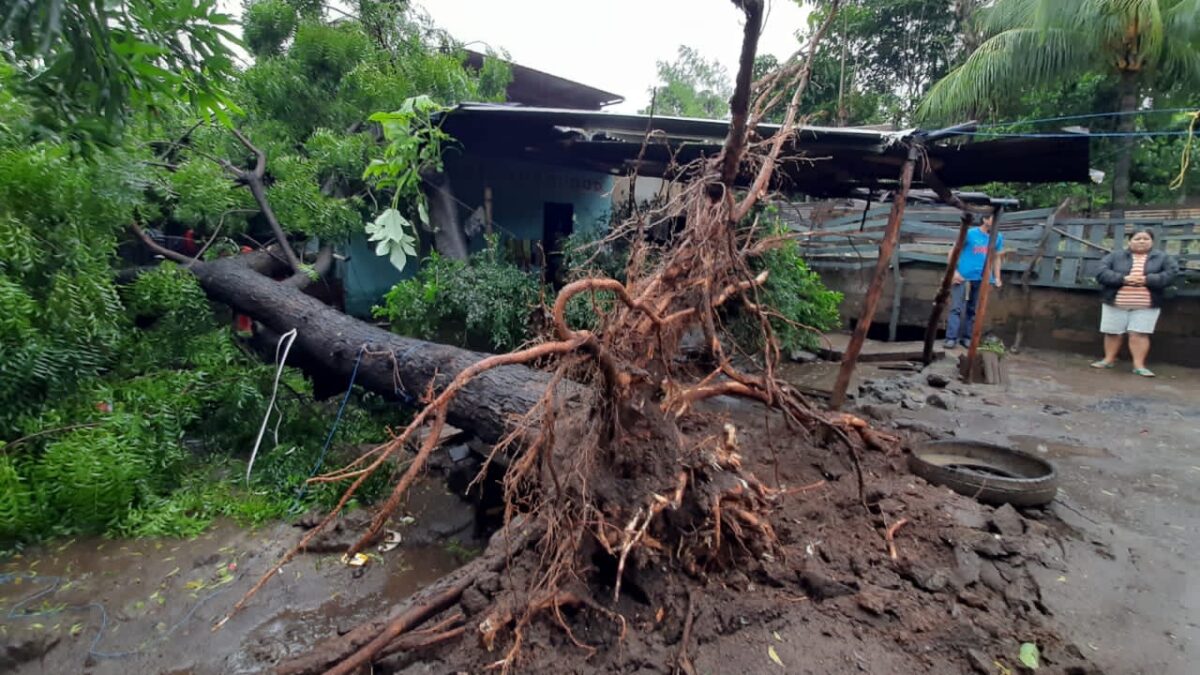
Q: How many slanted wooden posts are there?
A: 3